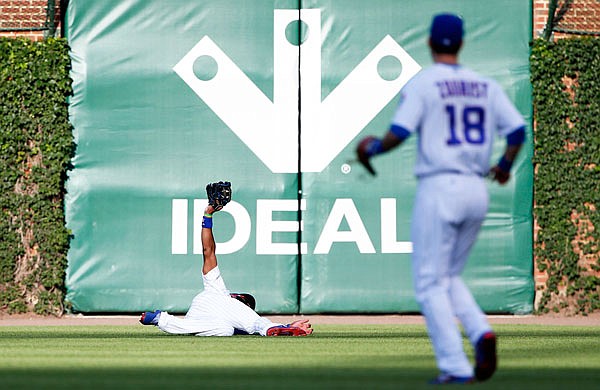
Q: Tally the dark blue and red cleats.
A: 4